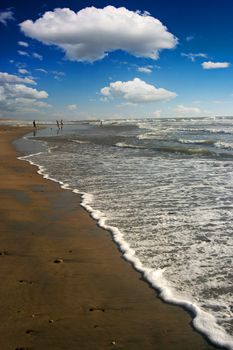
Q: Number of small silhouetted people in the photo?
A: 4